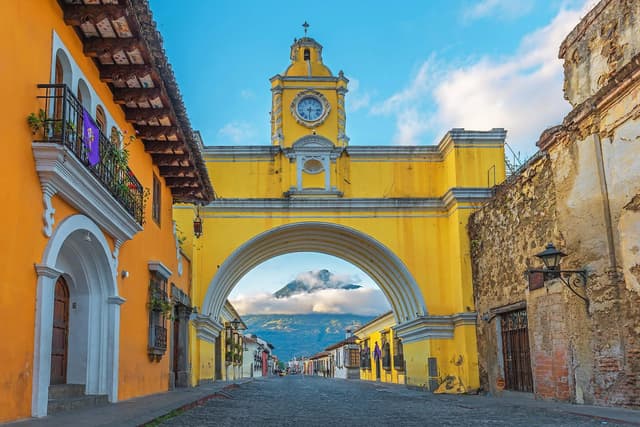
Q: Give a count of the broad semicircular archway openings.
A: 1